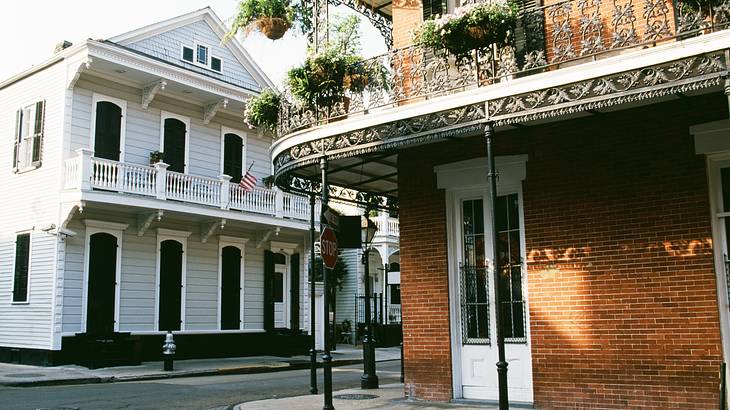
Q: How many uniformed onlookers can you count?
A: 0